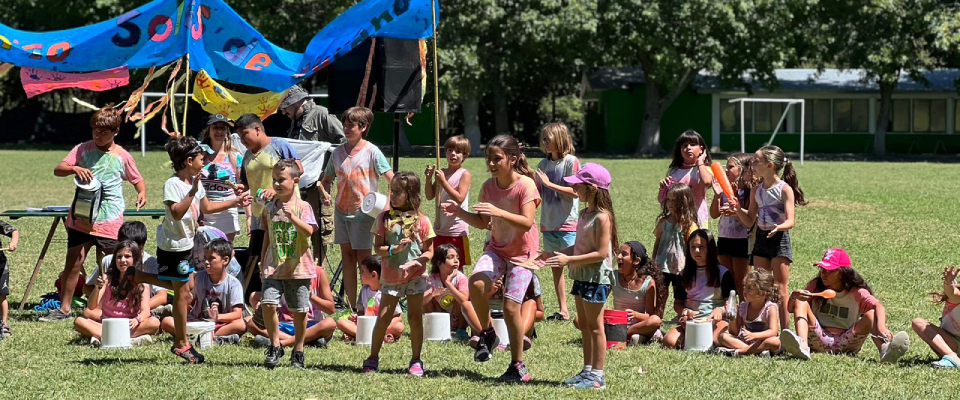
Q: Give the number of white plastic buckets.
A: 7